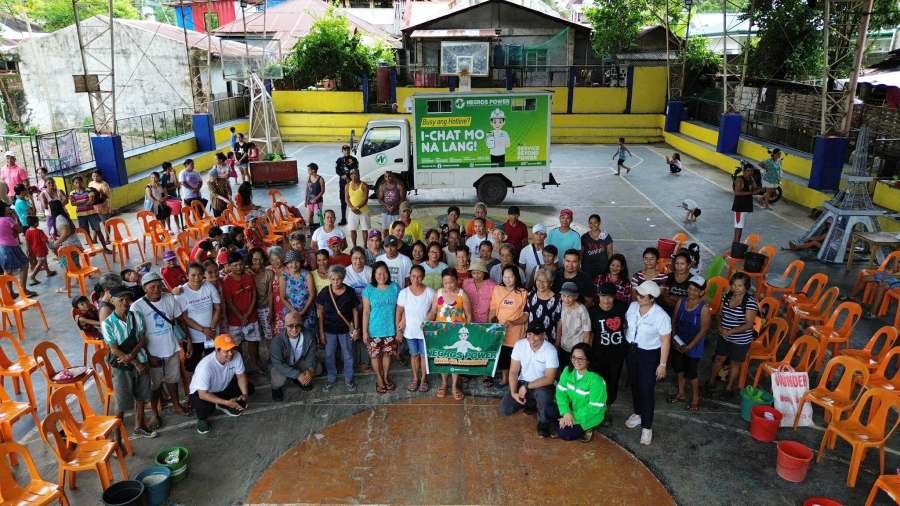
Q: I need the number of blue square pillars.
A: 5